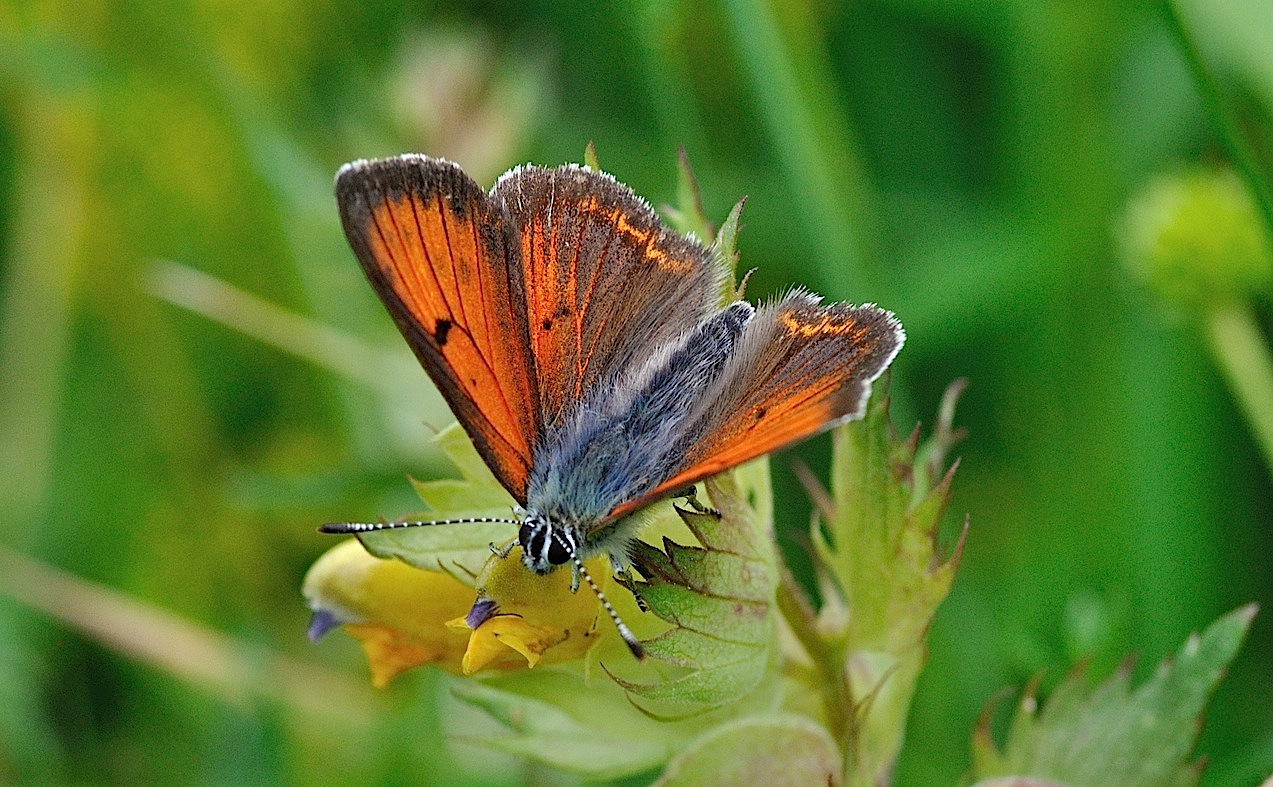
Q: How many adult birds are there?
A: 0